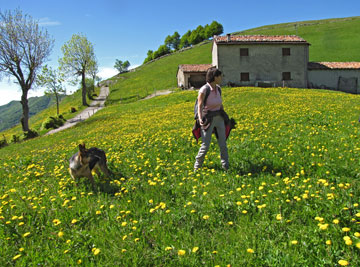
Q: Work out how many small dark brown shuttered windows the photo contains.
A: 4